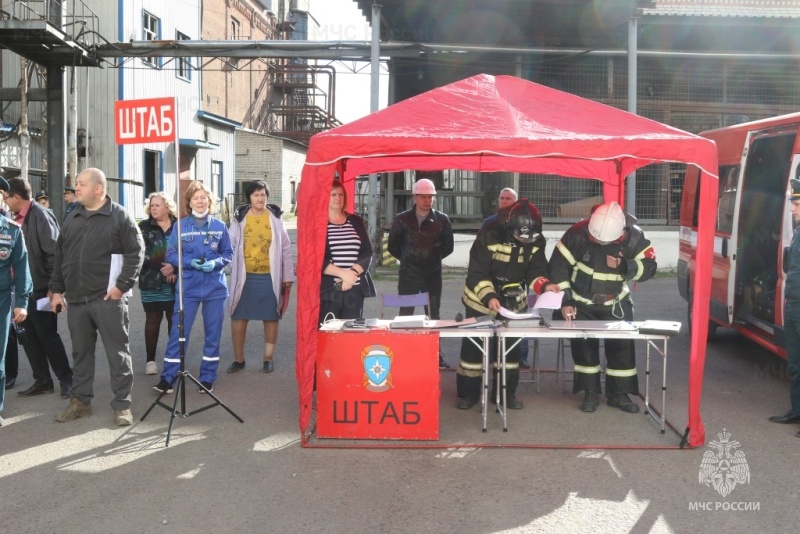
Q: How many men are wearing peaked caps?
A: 4